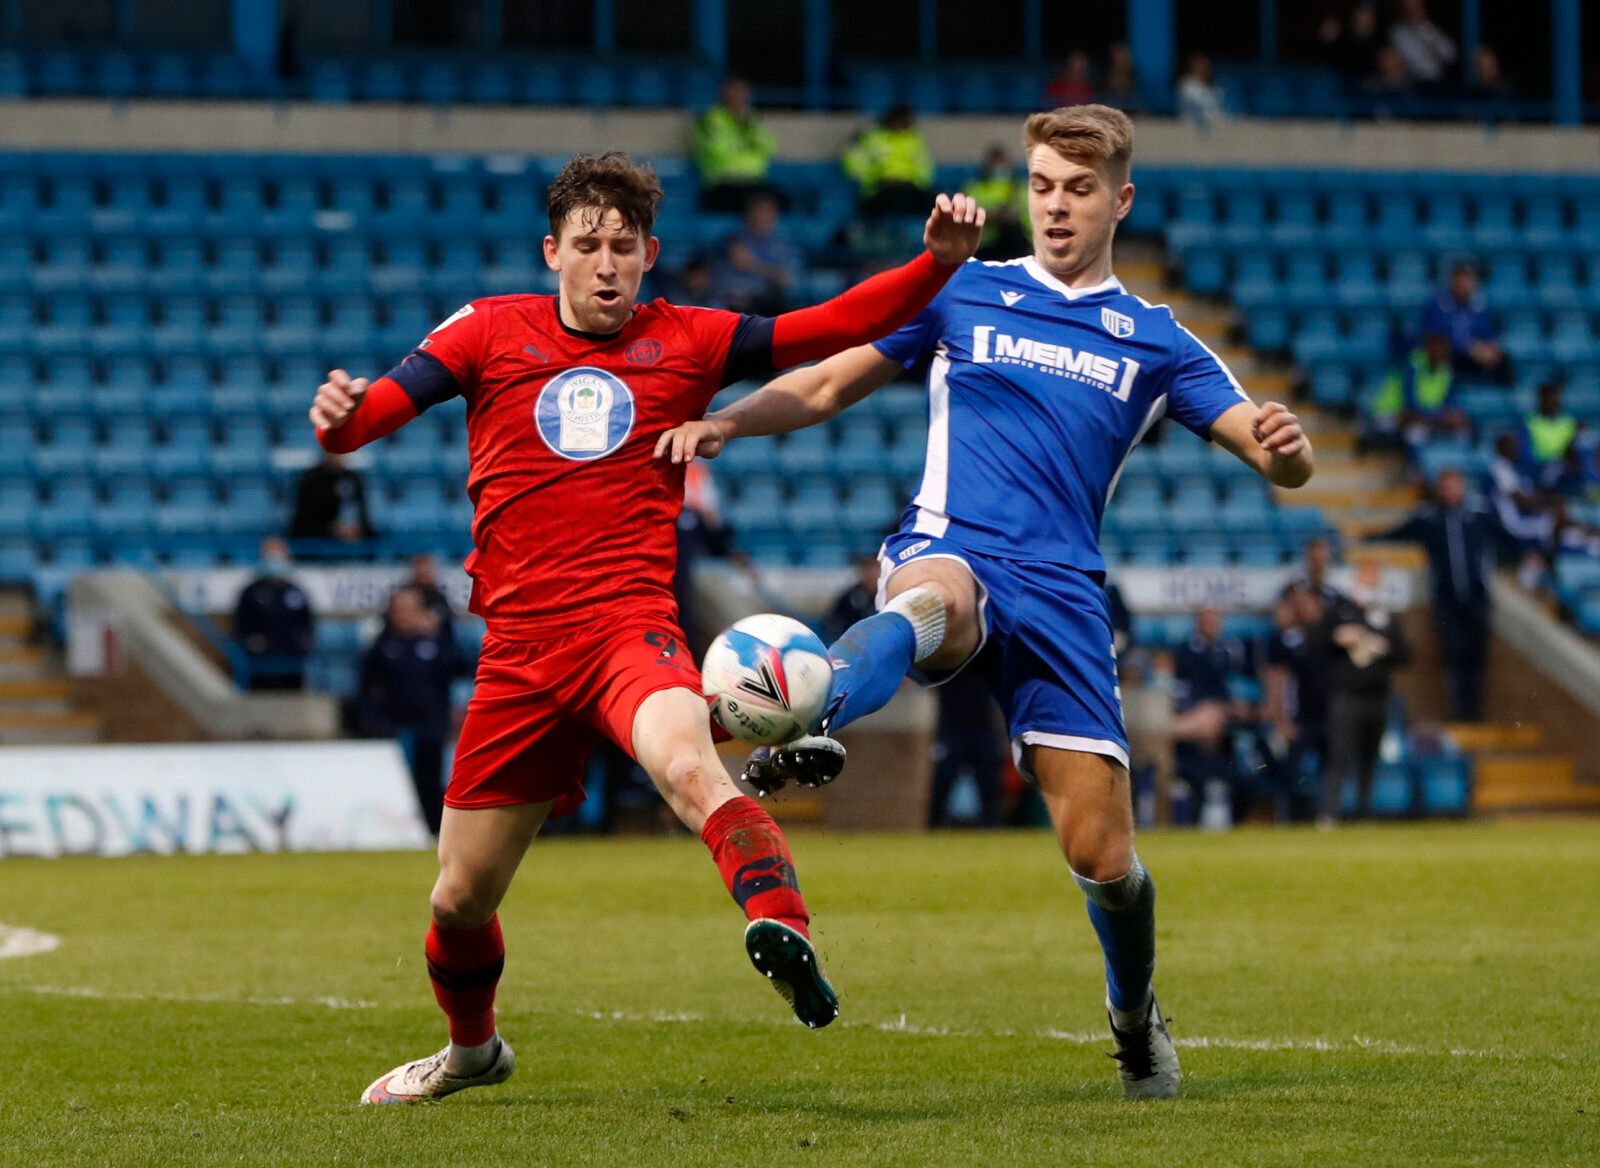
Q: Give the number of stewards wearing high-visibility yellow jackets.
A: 3